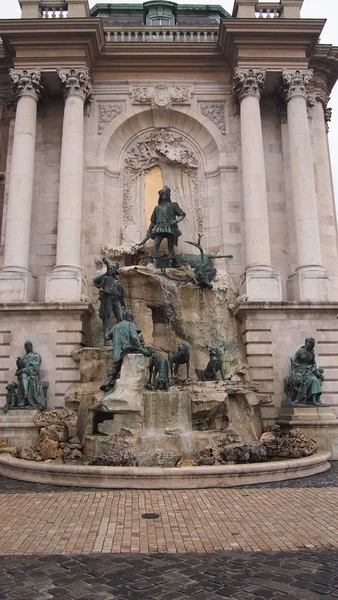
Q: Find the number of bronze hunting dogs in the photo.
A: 3